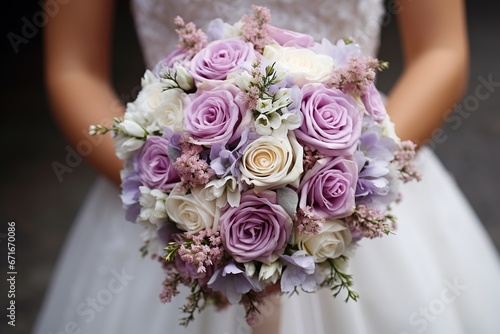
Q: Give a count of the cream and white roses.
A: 5